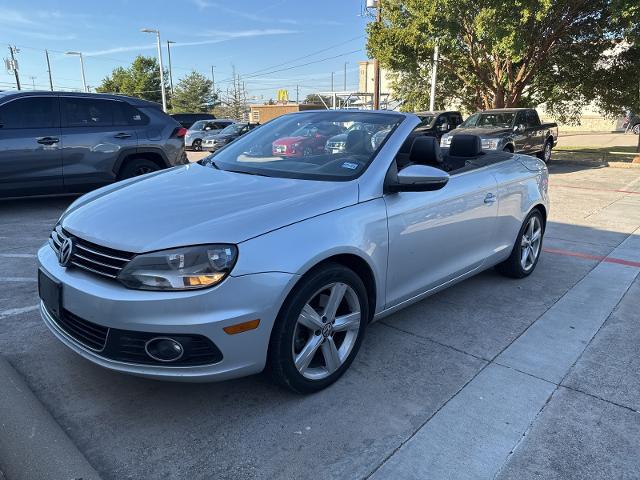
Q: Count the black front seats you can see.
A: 2